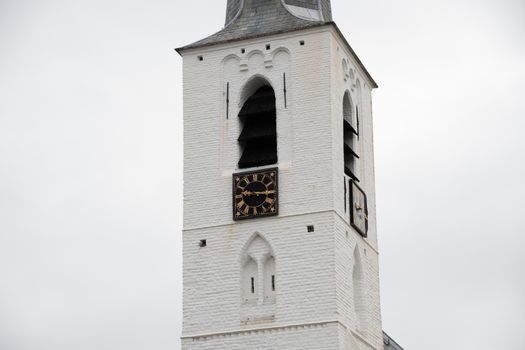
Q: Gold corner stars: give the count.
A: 4